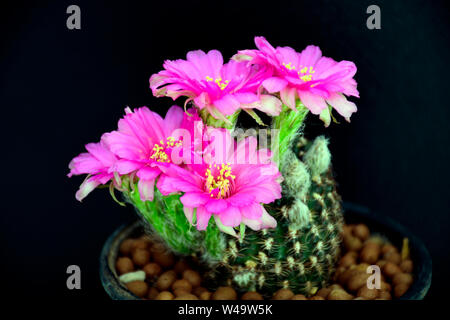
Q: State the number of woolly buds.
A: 3